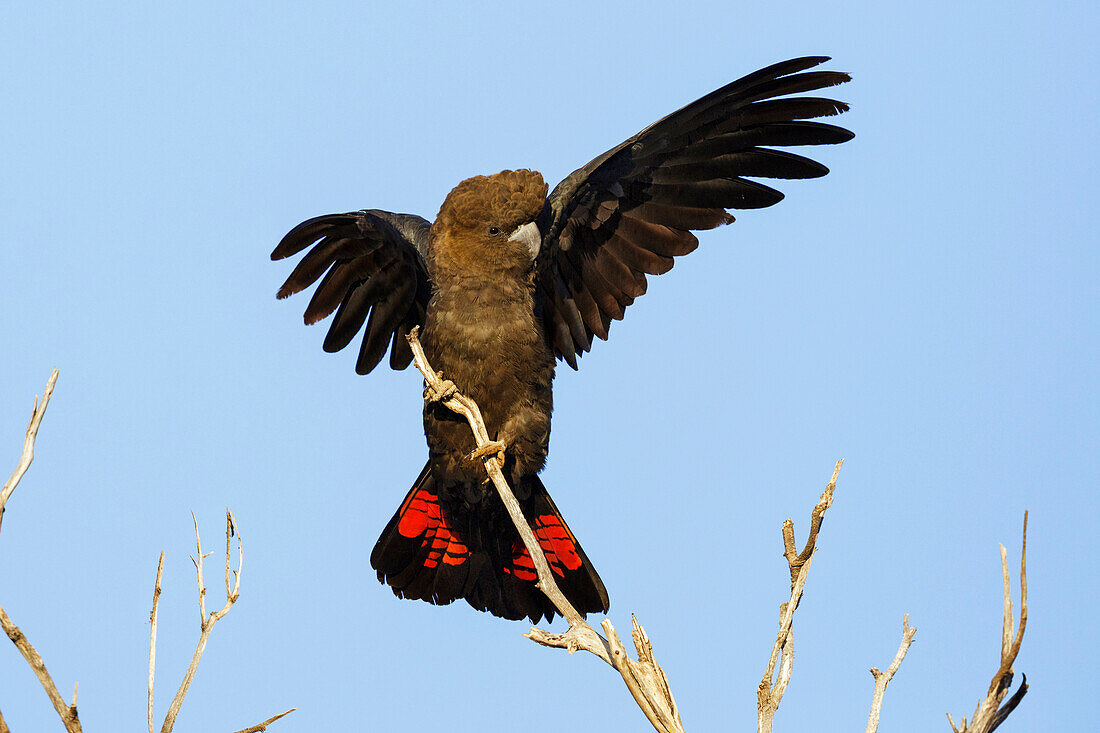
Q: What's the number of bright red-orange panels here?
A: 2